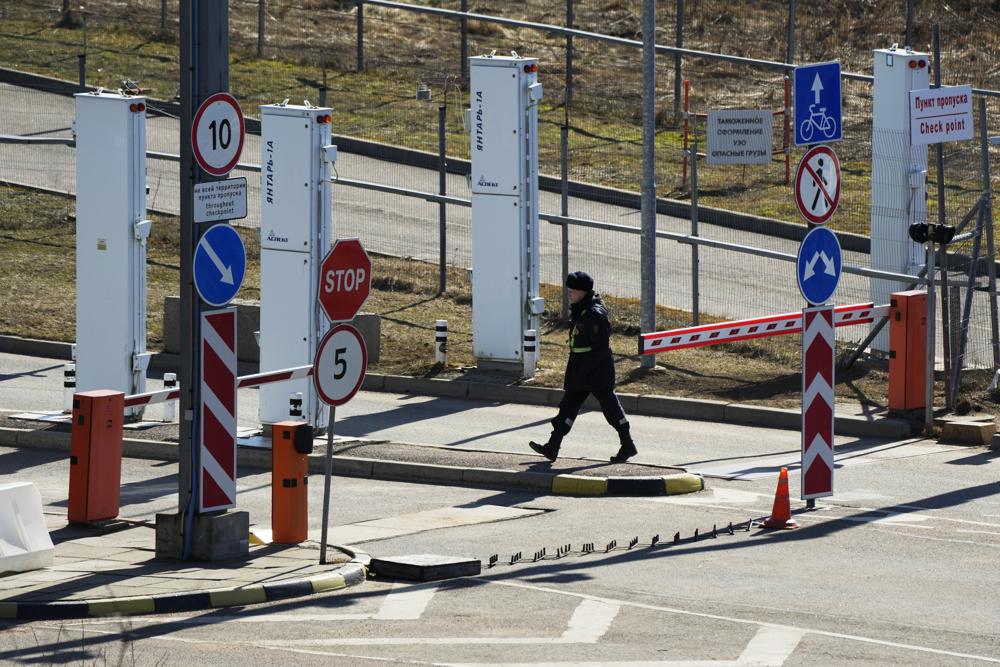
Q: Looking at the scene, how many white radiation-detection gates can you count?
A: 4